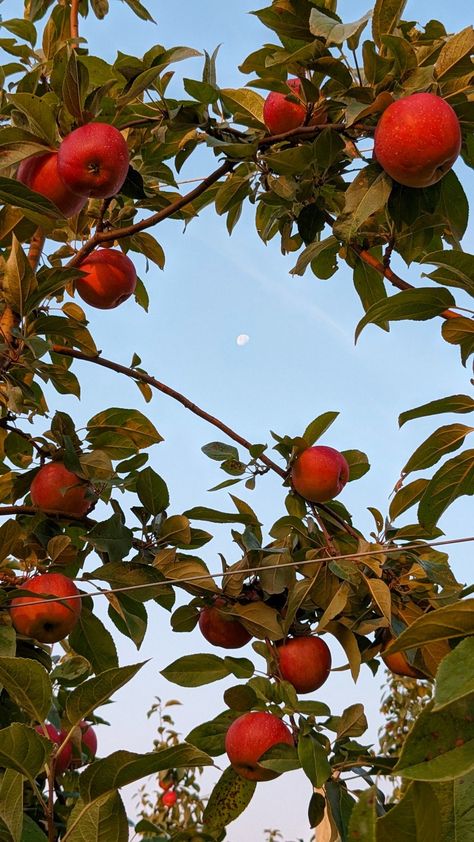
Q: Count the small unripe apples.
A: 0